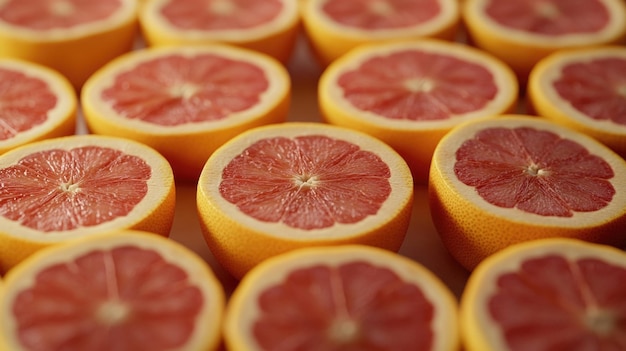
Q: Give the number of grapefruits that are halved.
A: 14